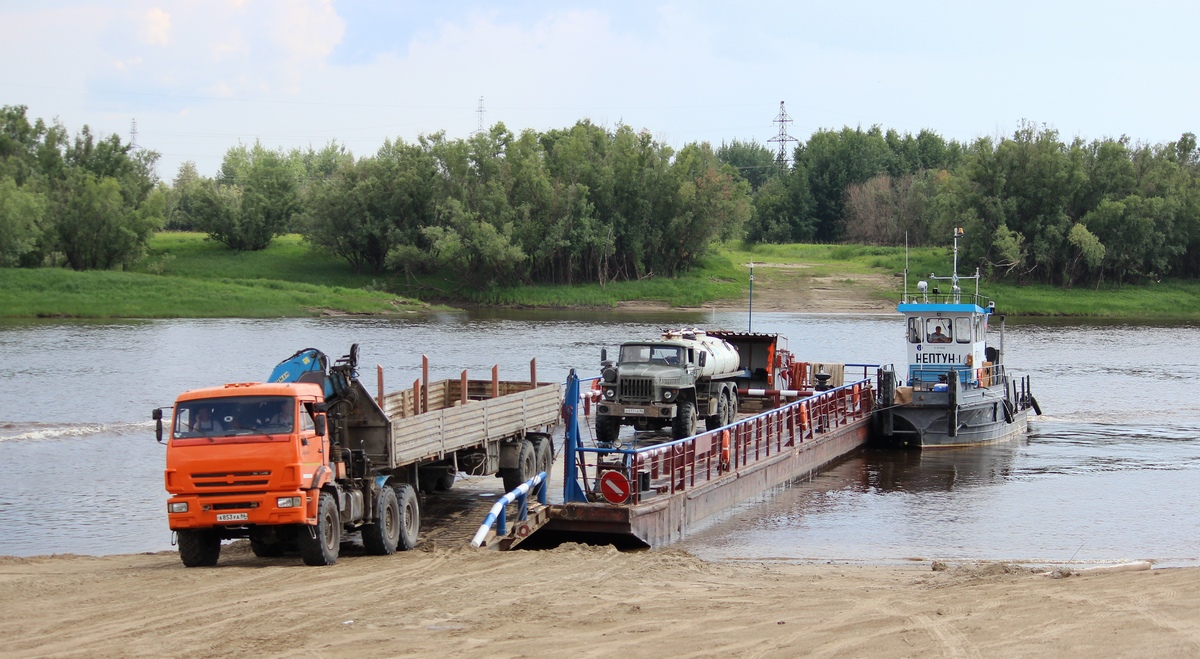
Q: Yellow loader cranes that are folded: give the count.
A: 0